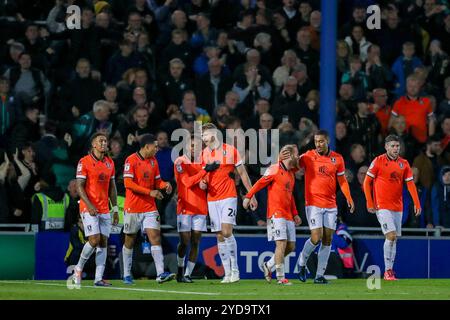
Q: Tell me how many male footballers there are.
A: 7